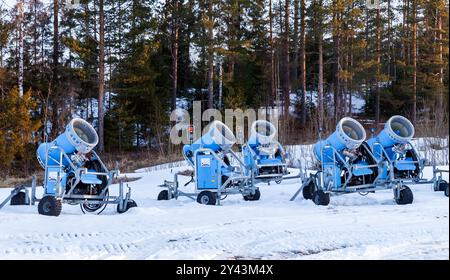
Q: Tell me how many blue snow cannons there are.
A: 5